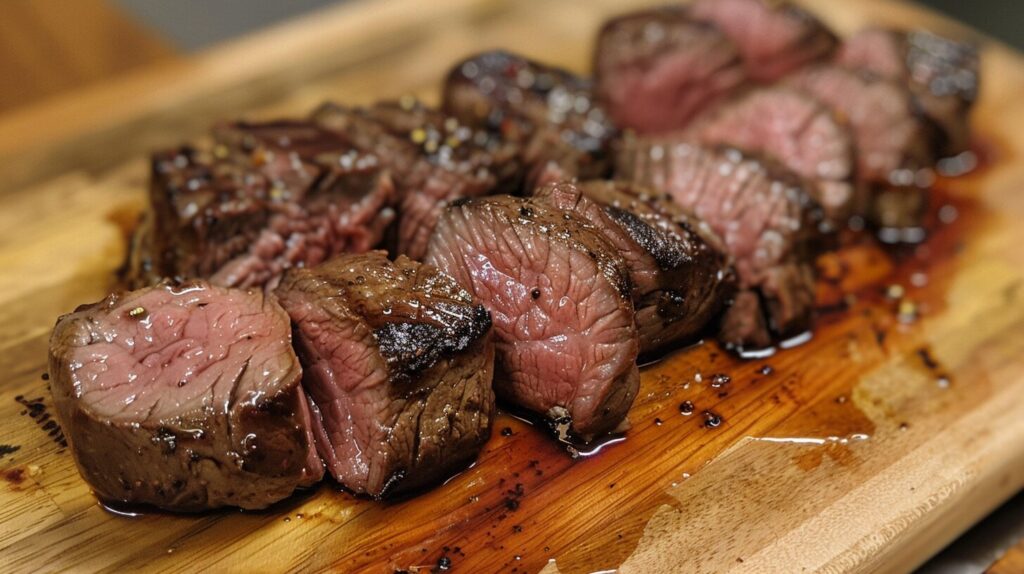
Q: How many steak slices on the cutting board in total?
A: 13